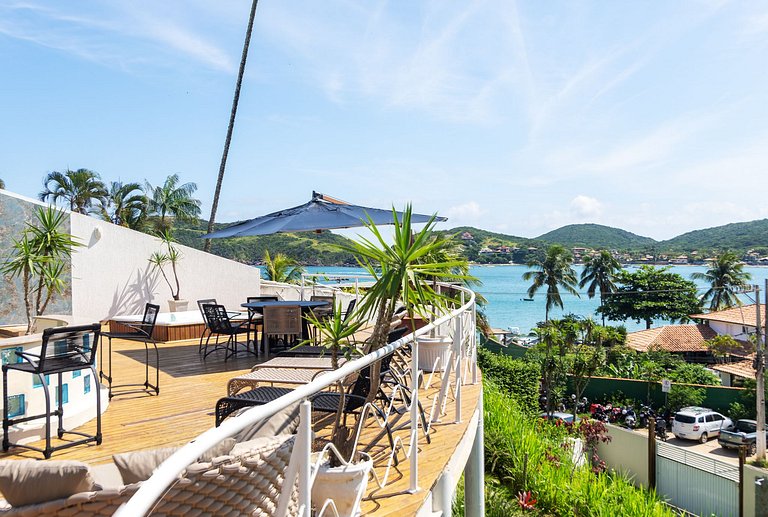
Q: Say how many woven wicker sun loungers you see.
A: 4